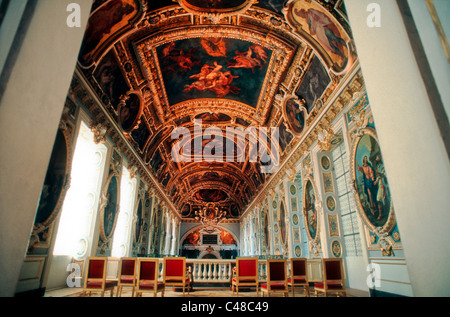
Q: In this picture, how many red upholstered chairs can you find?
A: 8